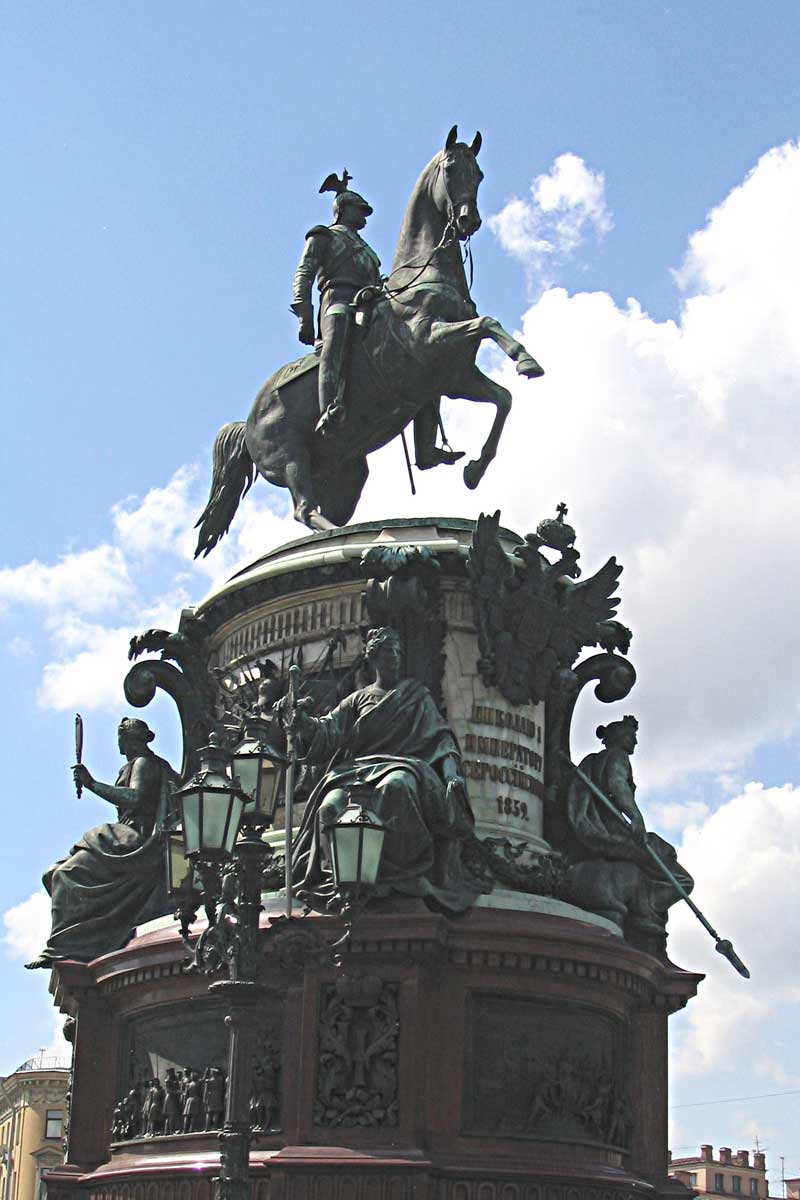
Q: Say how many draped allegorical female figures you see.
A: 3